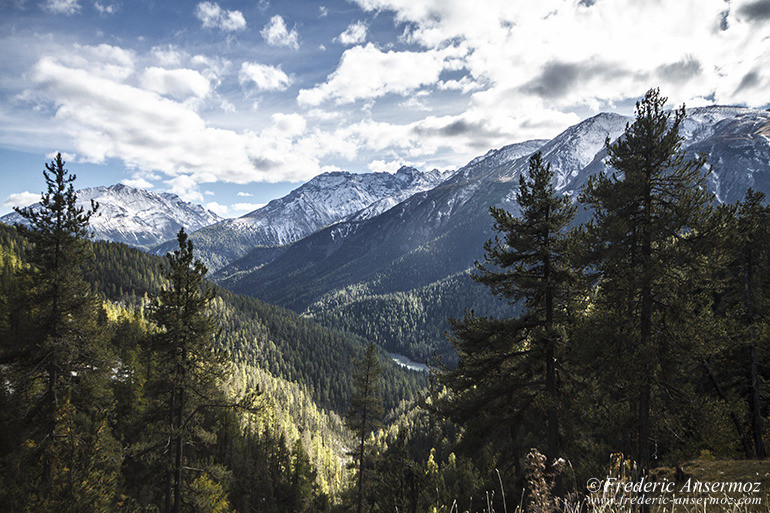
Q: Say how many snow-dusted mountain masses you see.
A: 3